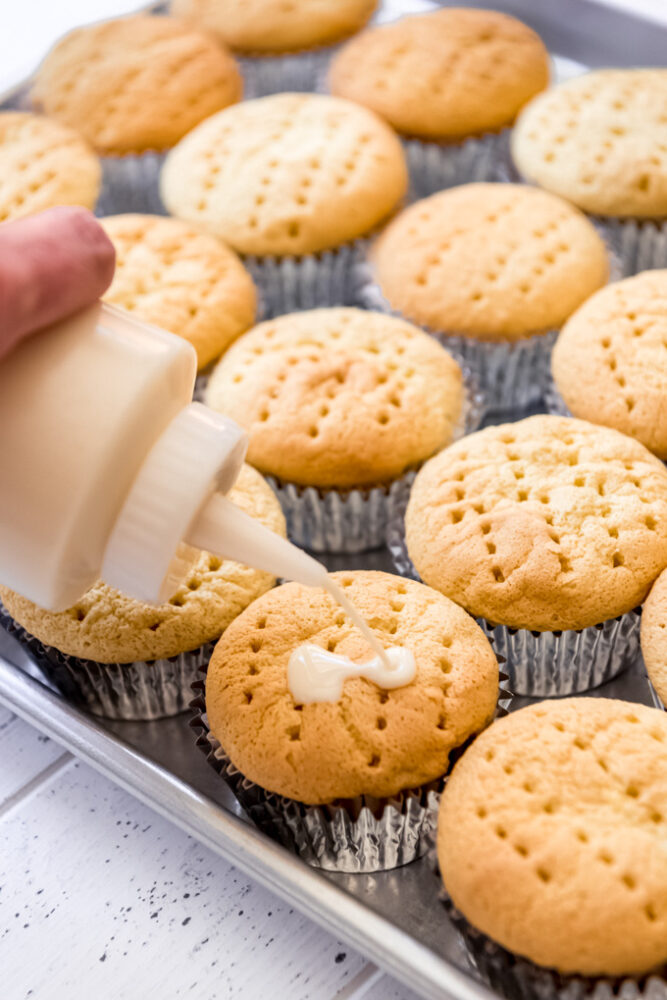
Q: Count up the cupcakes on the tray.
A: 15